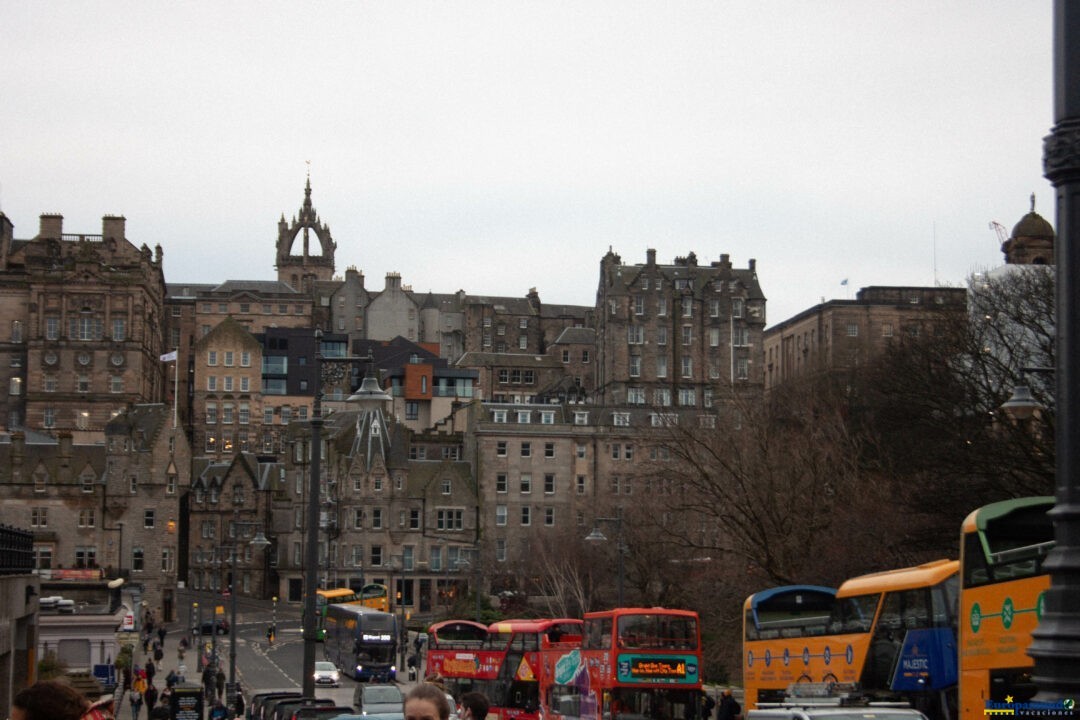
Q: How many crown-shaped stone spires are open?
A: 1